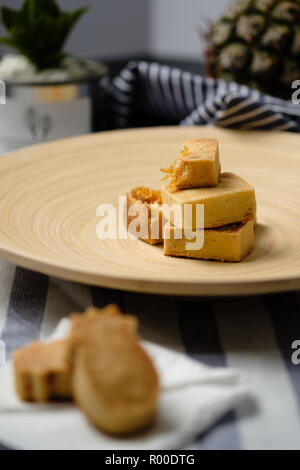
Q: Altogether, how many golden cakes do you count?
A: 6